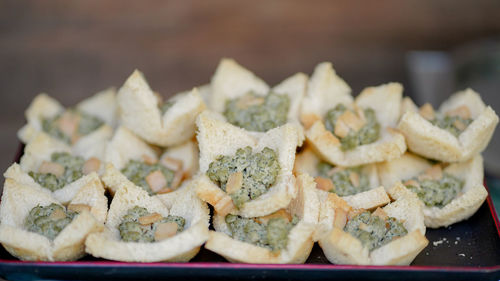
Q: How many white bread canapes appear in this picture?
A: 14